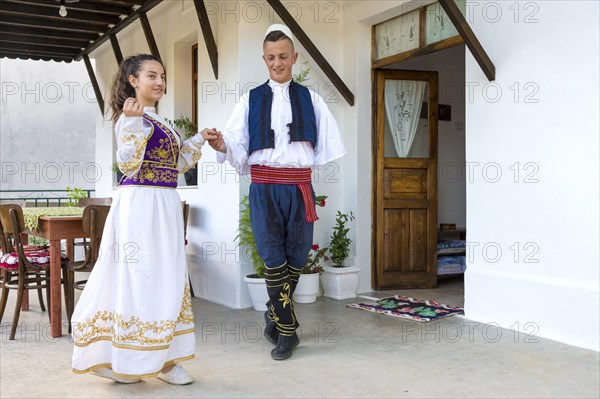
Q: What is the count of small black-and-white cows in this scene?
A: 0